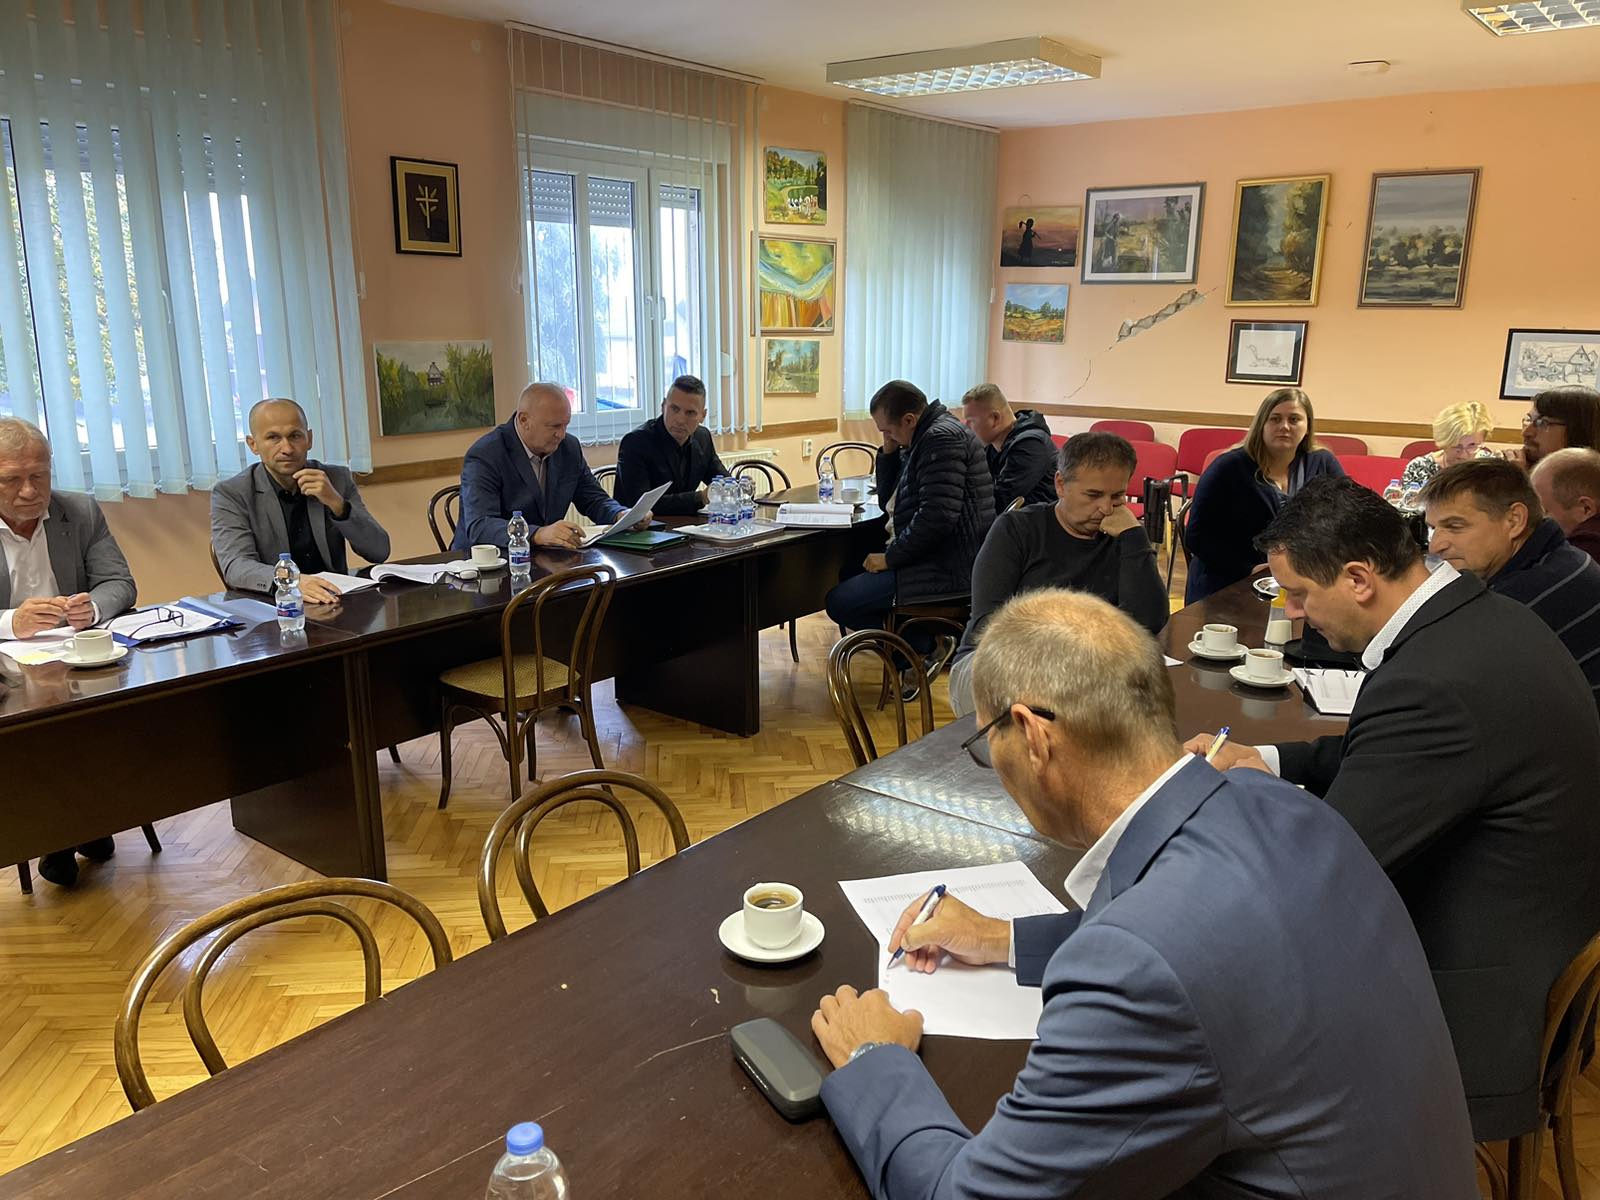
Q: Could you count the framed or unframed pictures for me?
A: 12